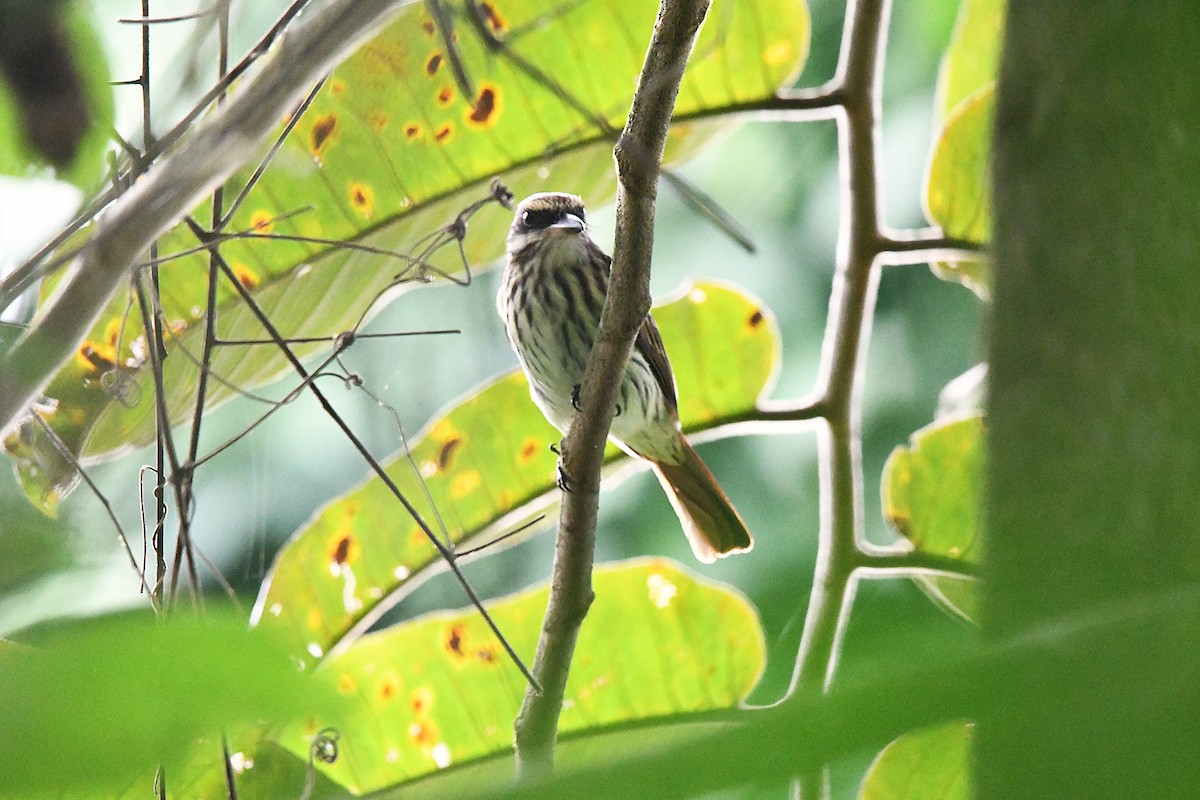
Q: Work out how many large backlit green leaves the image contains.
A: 3